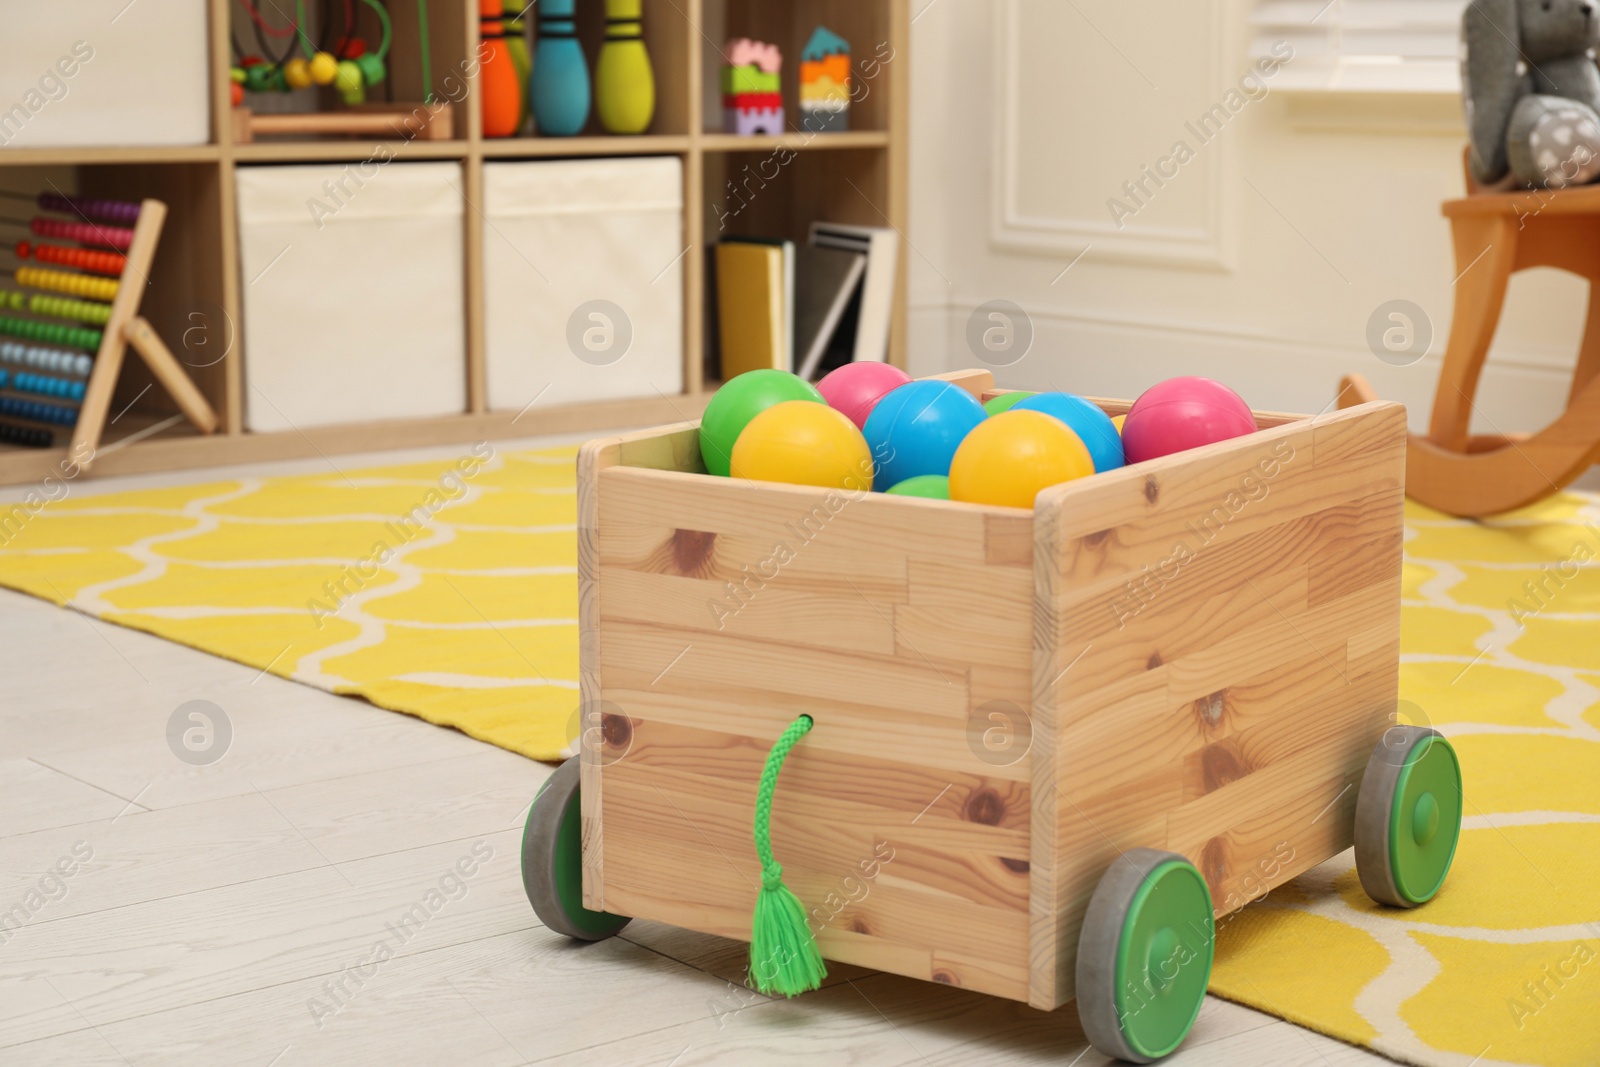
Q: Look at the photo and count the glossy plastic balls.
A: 10